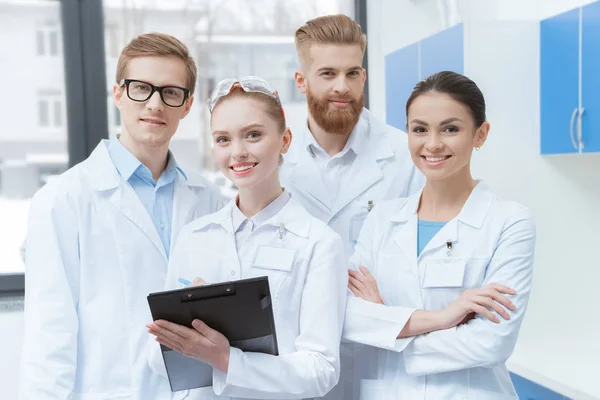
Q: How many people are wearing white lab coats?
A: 4